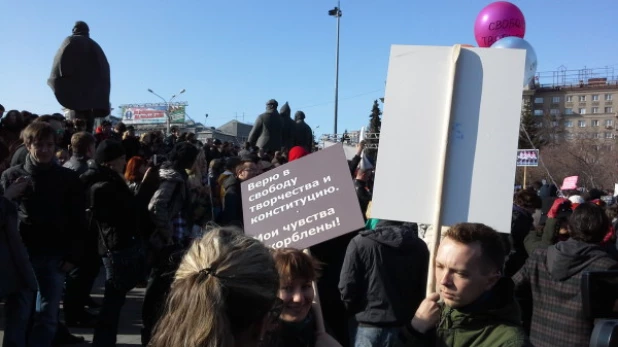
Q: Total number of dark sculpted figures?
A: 4